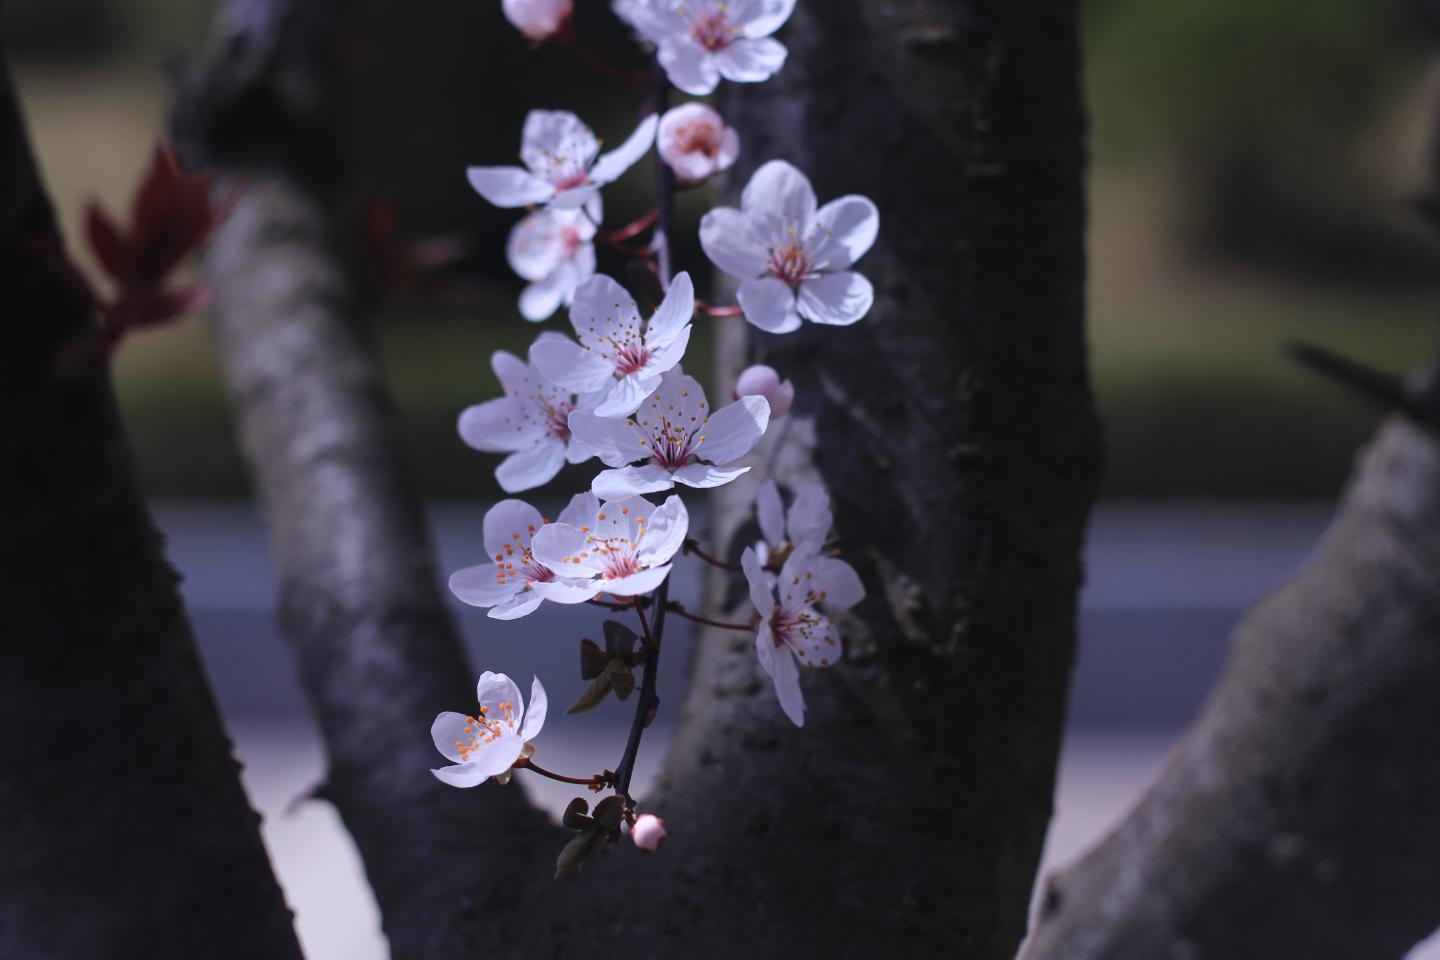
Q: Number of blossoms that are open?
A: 12